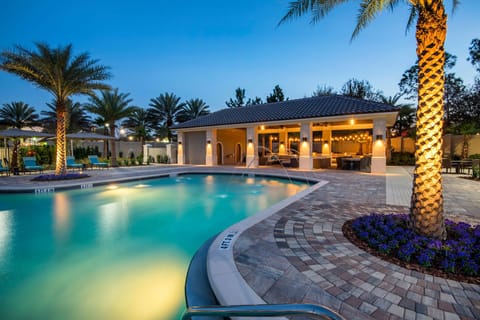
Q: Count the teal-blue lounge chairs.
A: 4